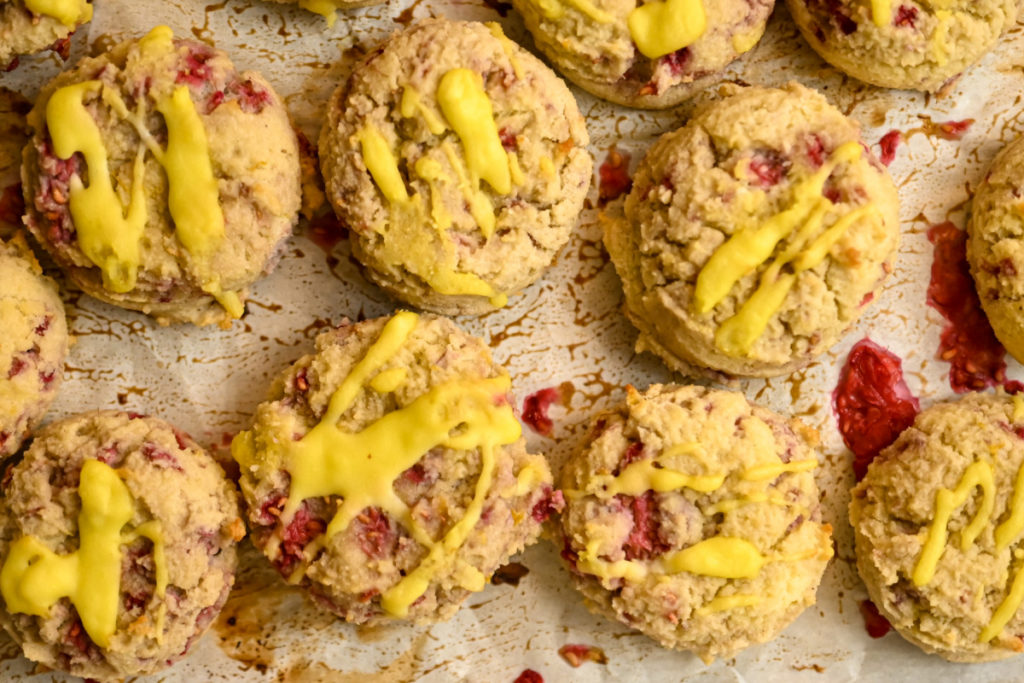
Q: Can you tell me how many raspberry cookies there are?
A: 13